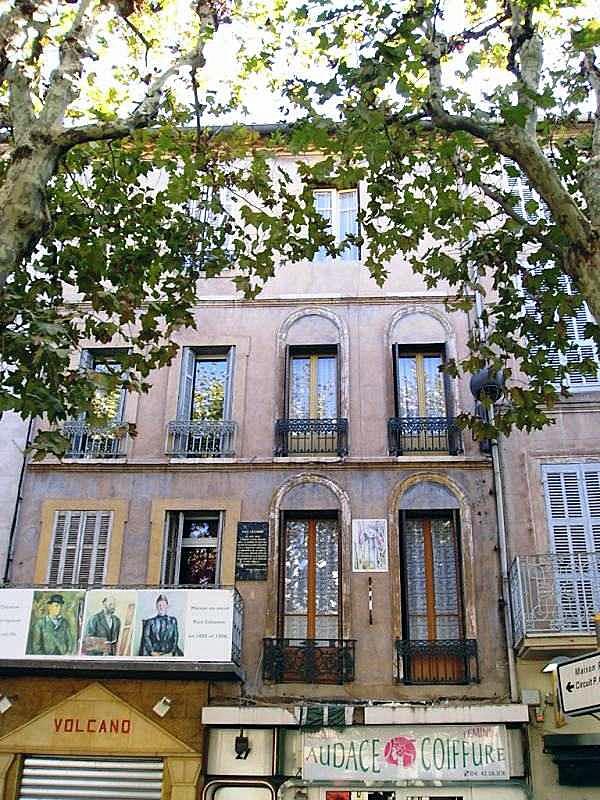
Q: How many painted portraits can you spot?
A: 3